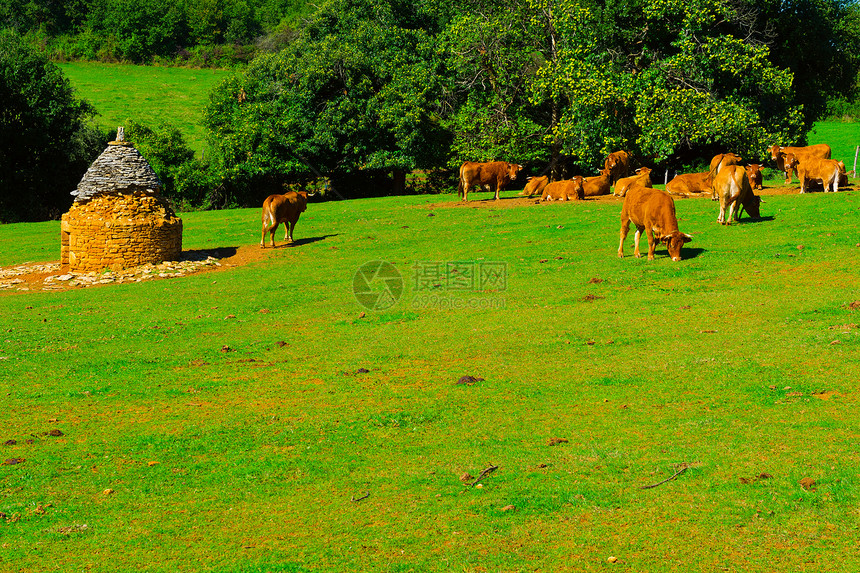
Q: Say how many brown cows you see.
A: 15